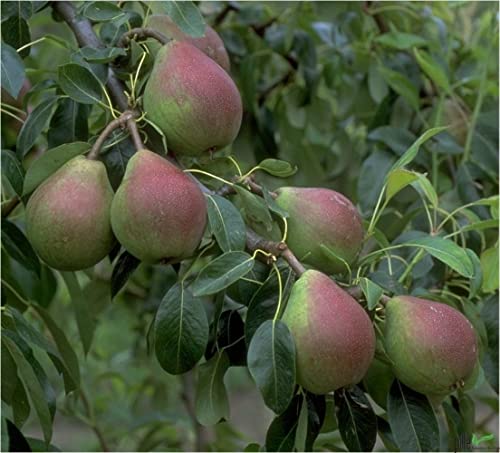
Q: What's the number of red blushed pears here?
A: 7